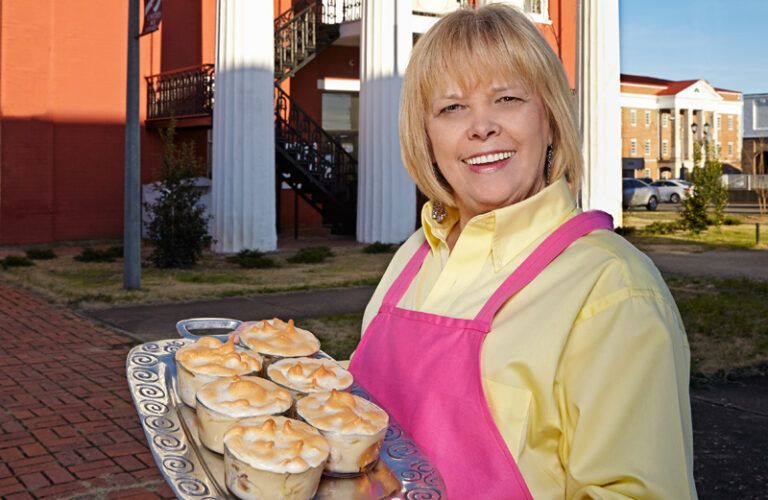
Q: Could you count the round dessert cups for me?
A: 6